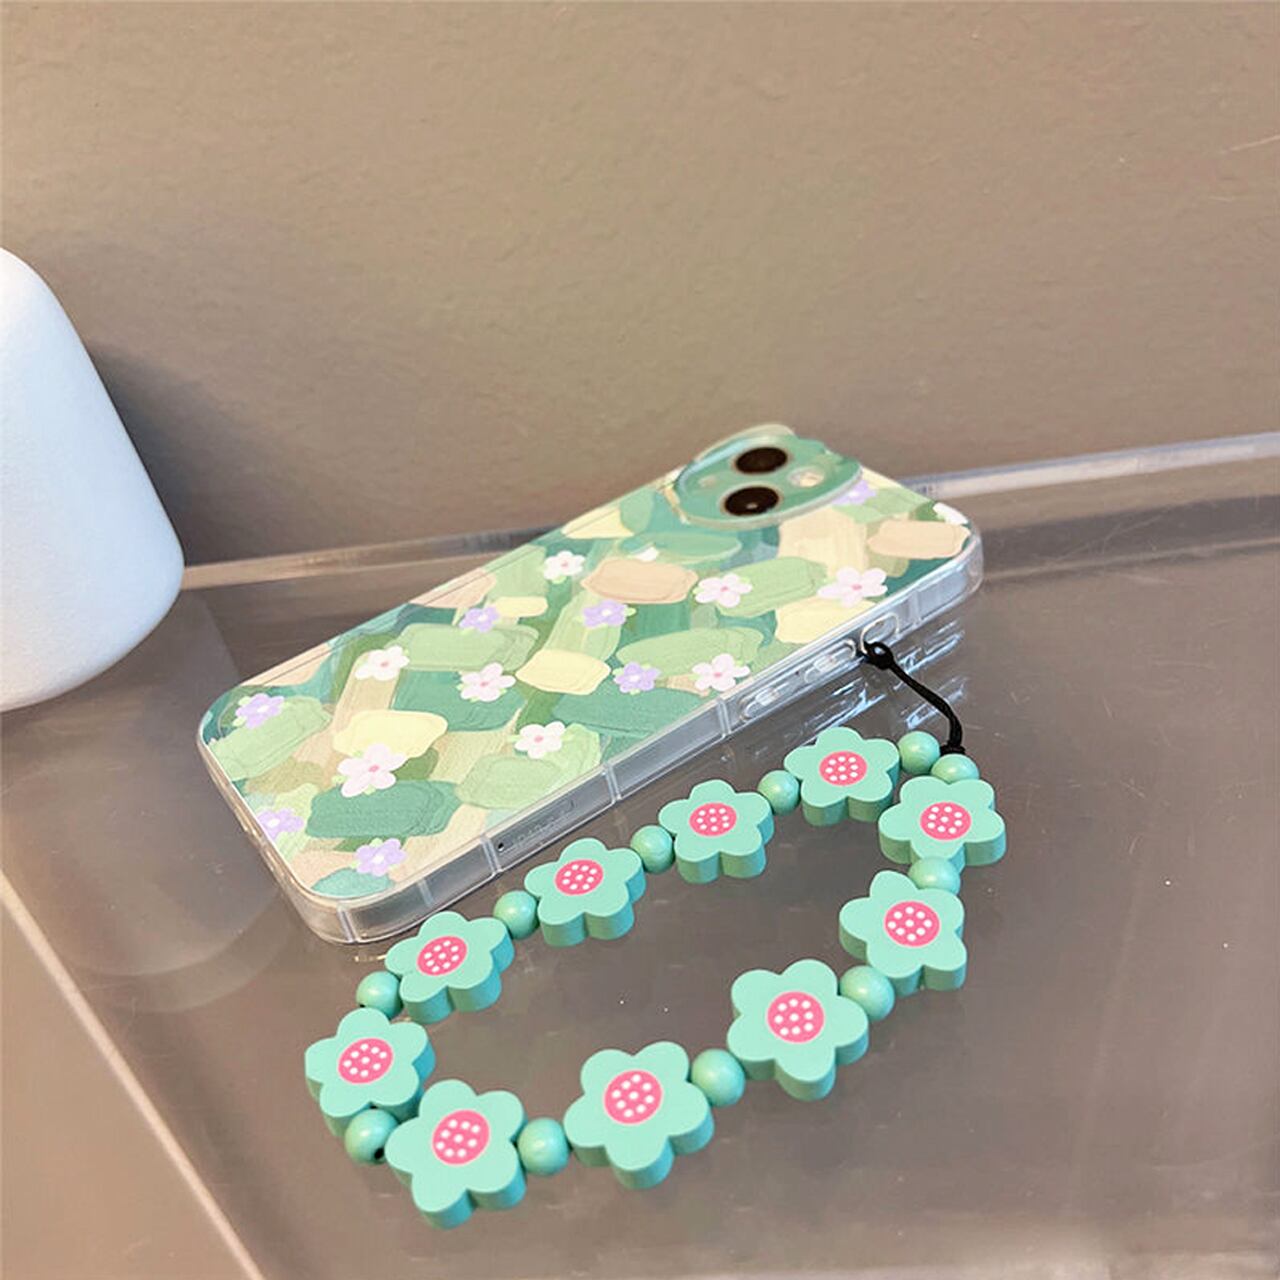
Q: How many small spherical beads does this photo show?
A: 11